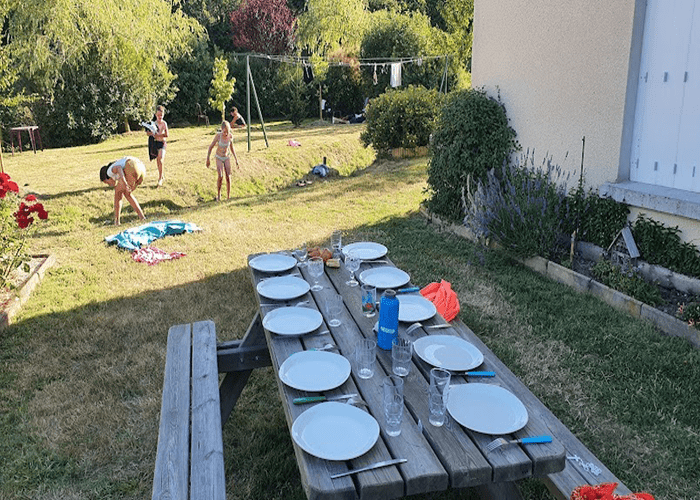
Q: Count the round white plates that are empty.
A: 10